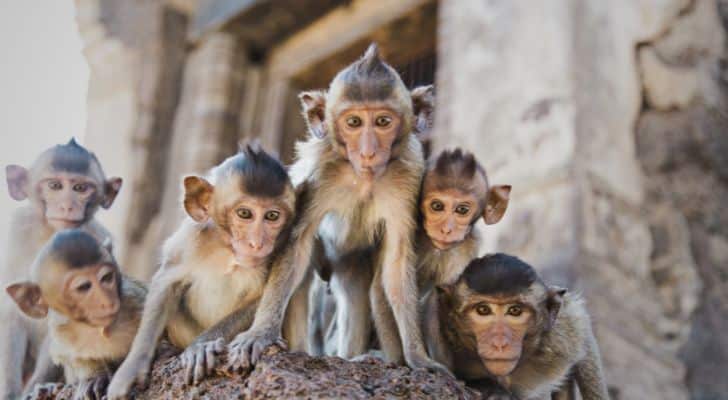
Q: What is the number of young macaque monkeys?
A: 6